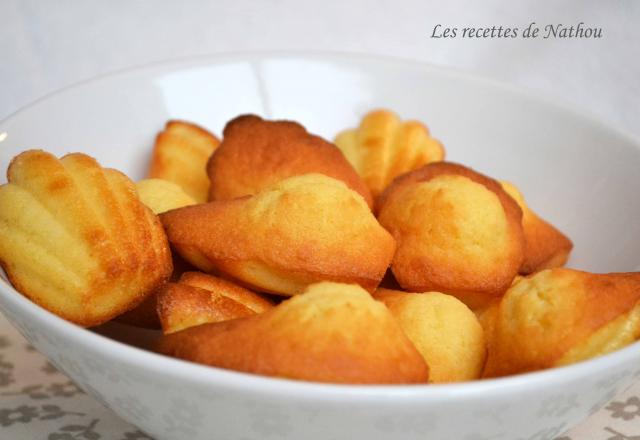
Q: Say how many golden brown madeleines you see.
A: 12